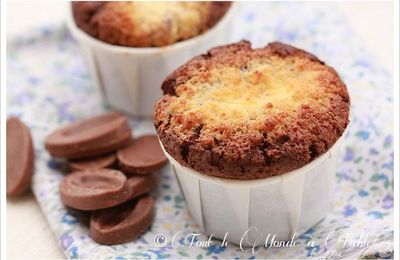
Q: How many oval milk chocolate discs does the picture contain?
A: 7